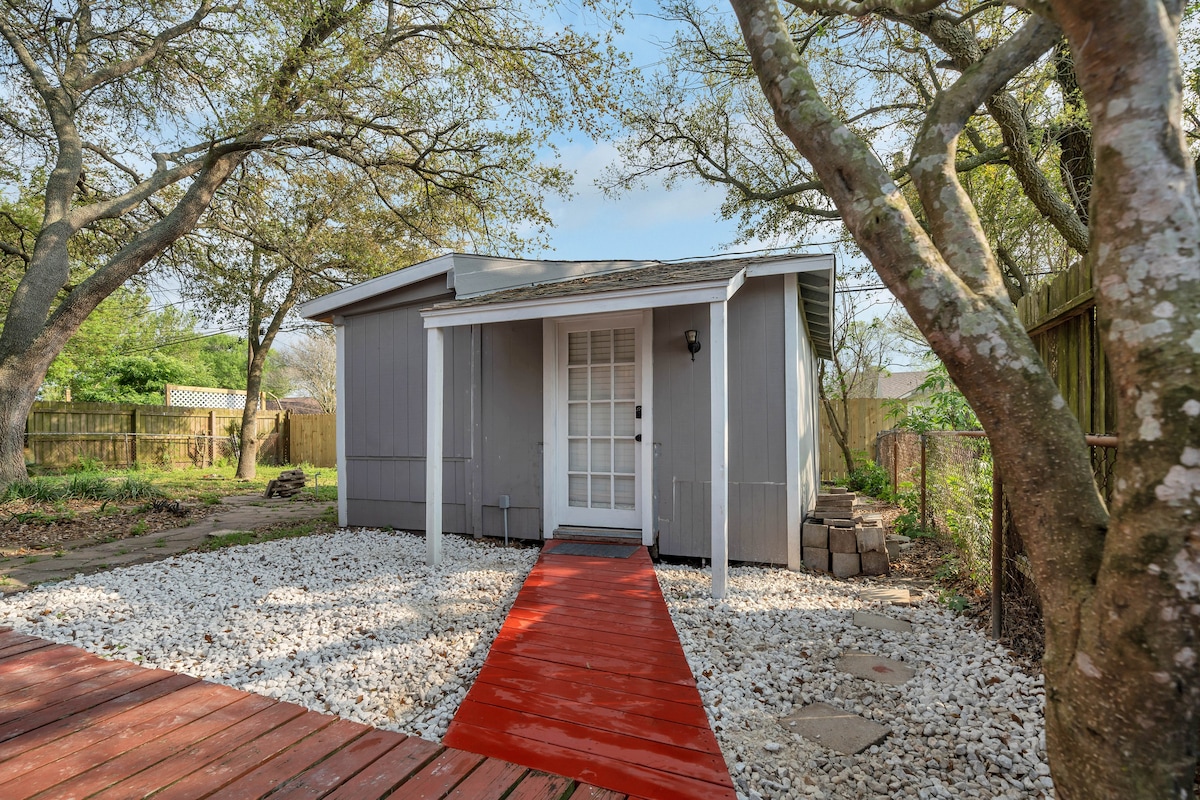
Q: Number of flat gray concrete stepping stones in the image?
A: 4